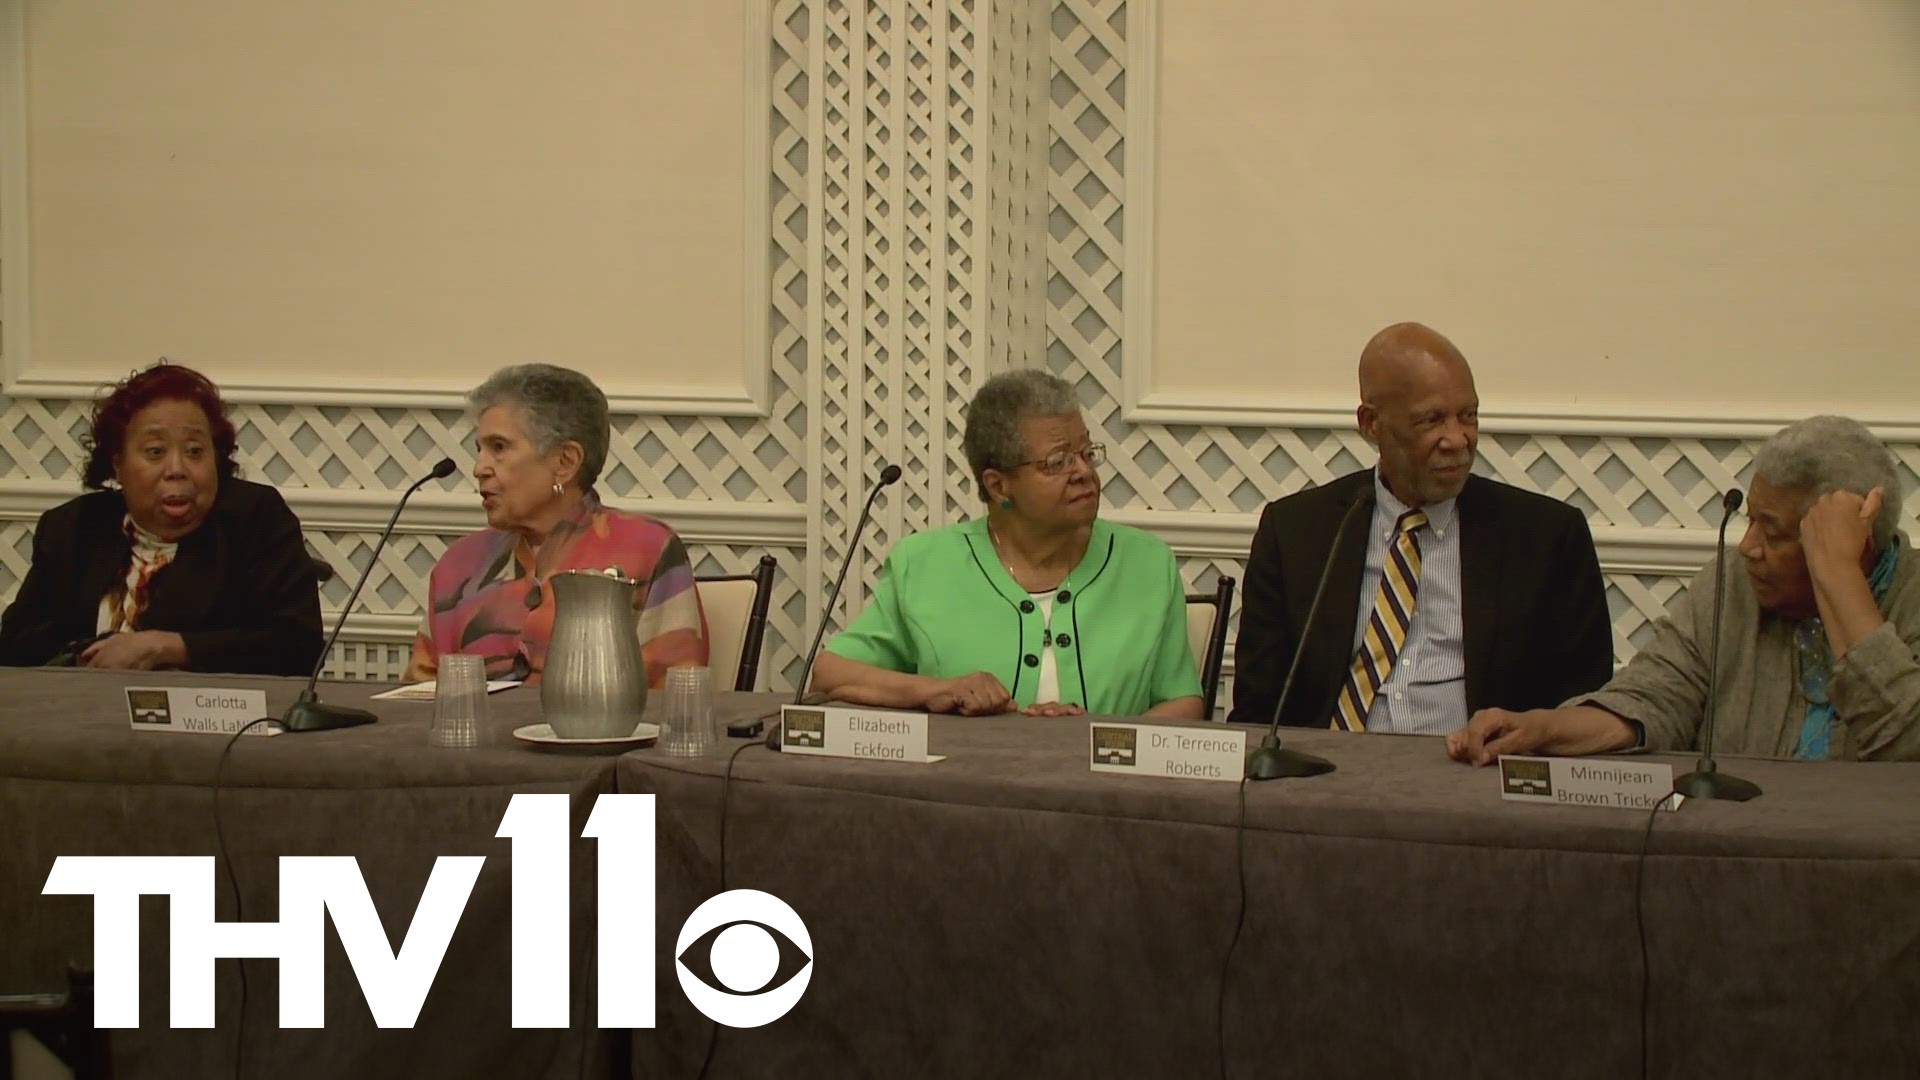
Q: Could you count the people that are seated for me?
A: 5